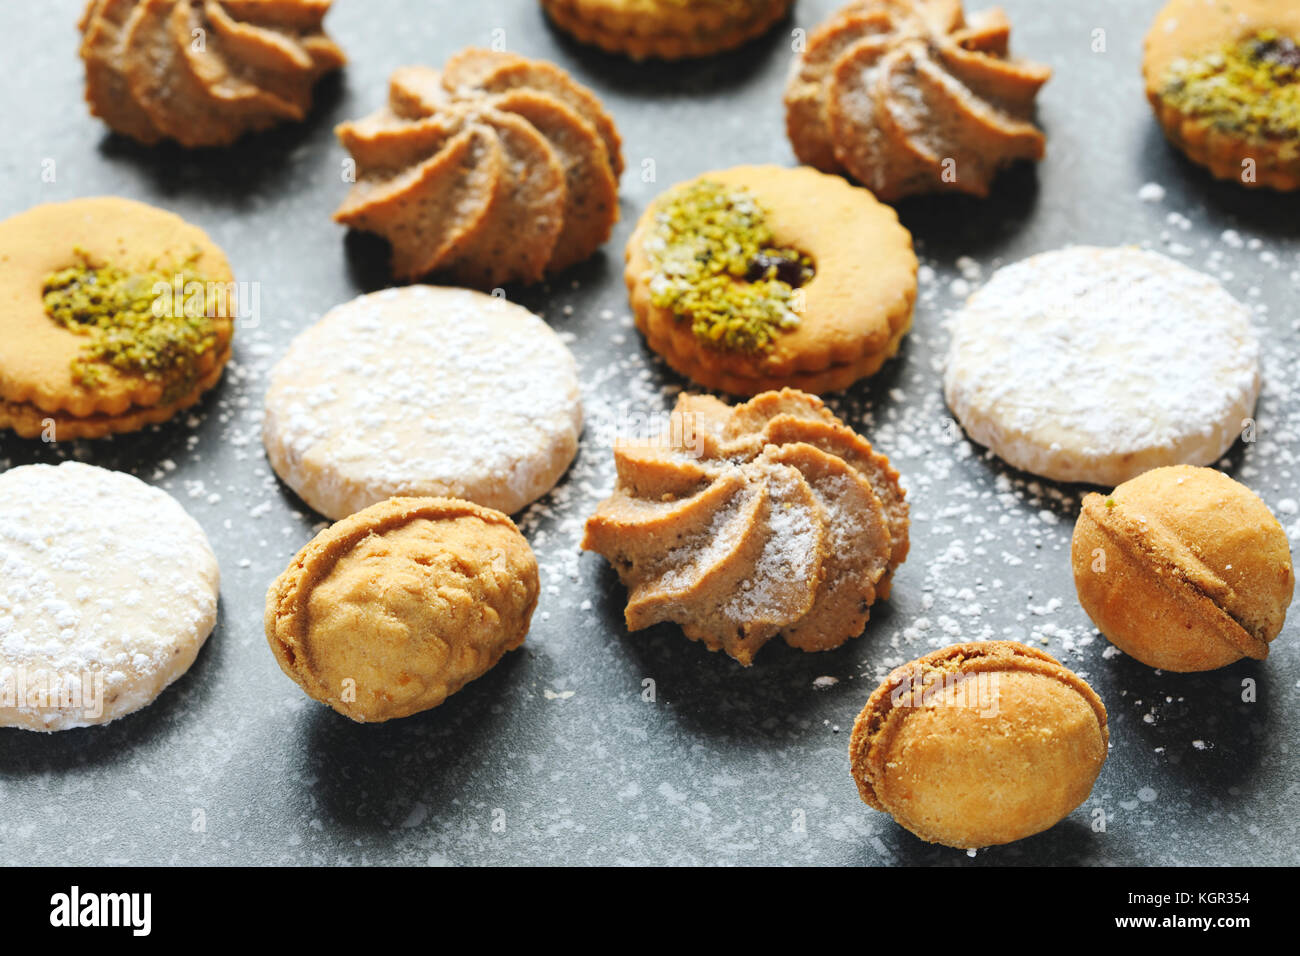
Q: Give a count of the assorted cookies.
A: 14